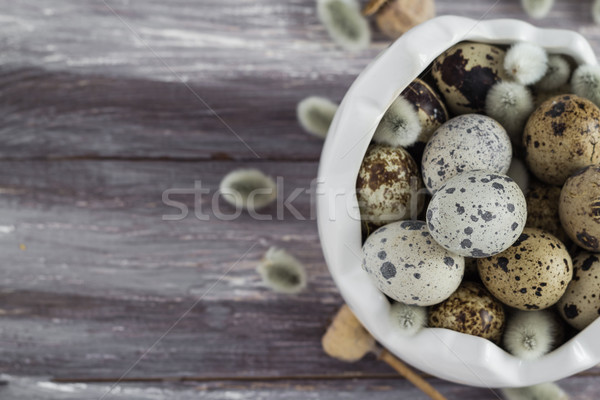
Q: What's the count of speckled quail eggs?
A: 12